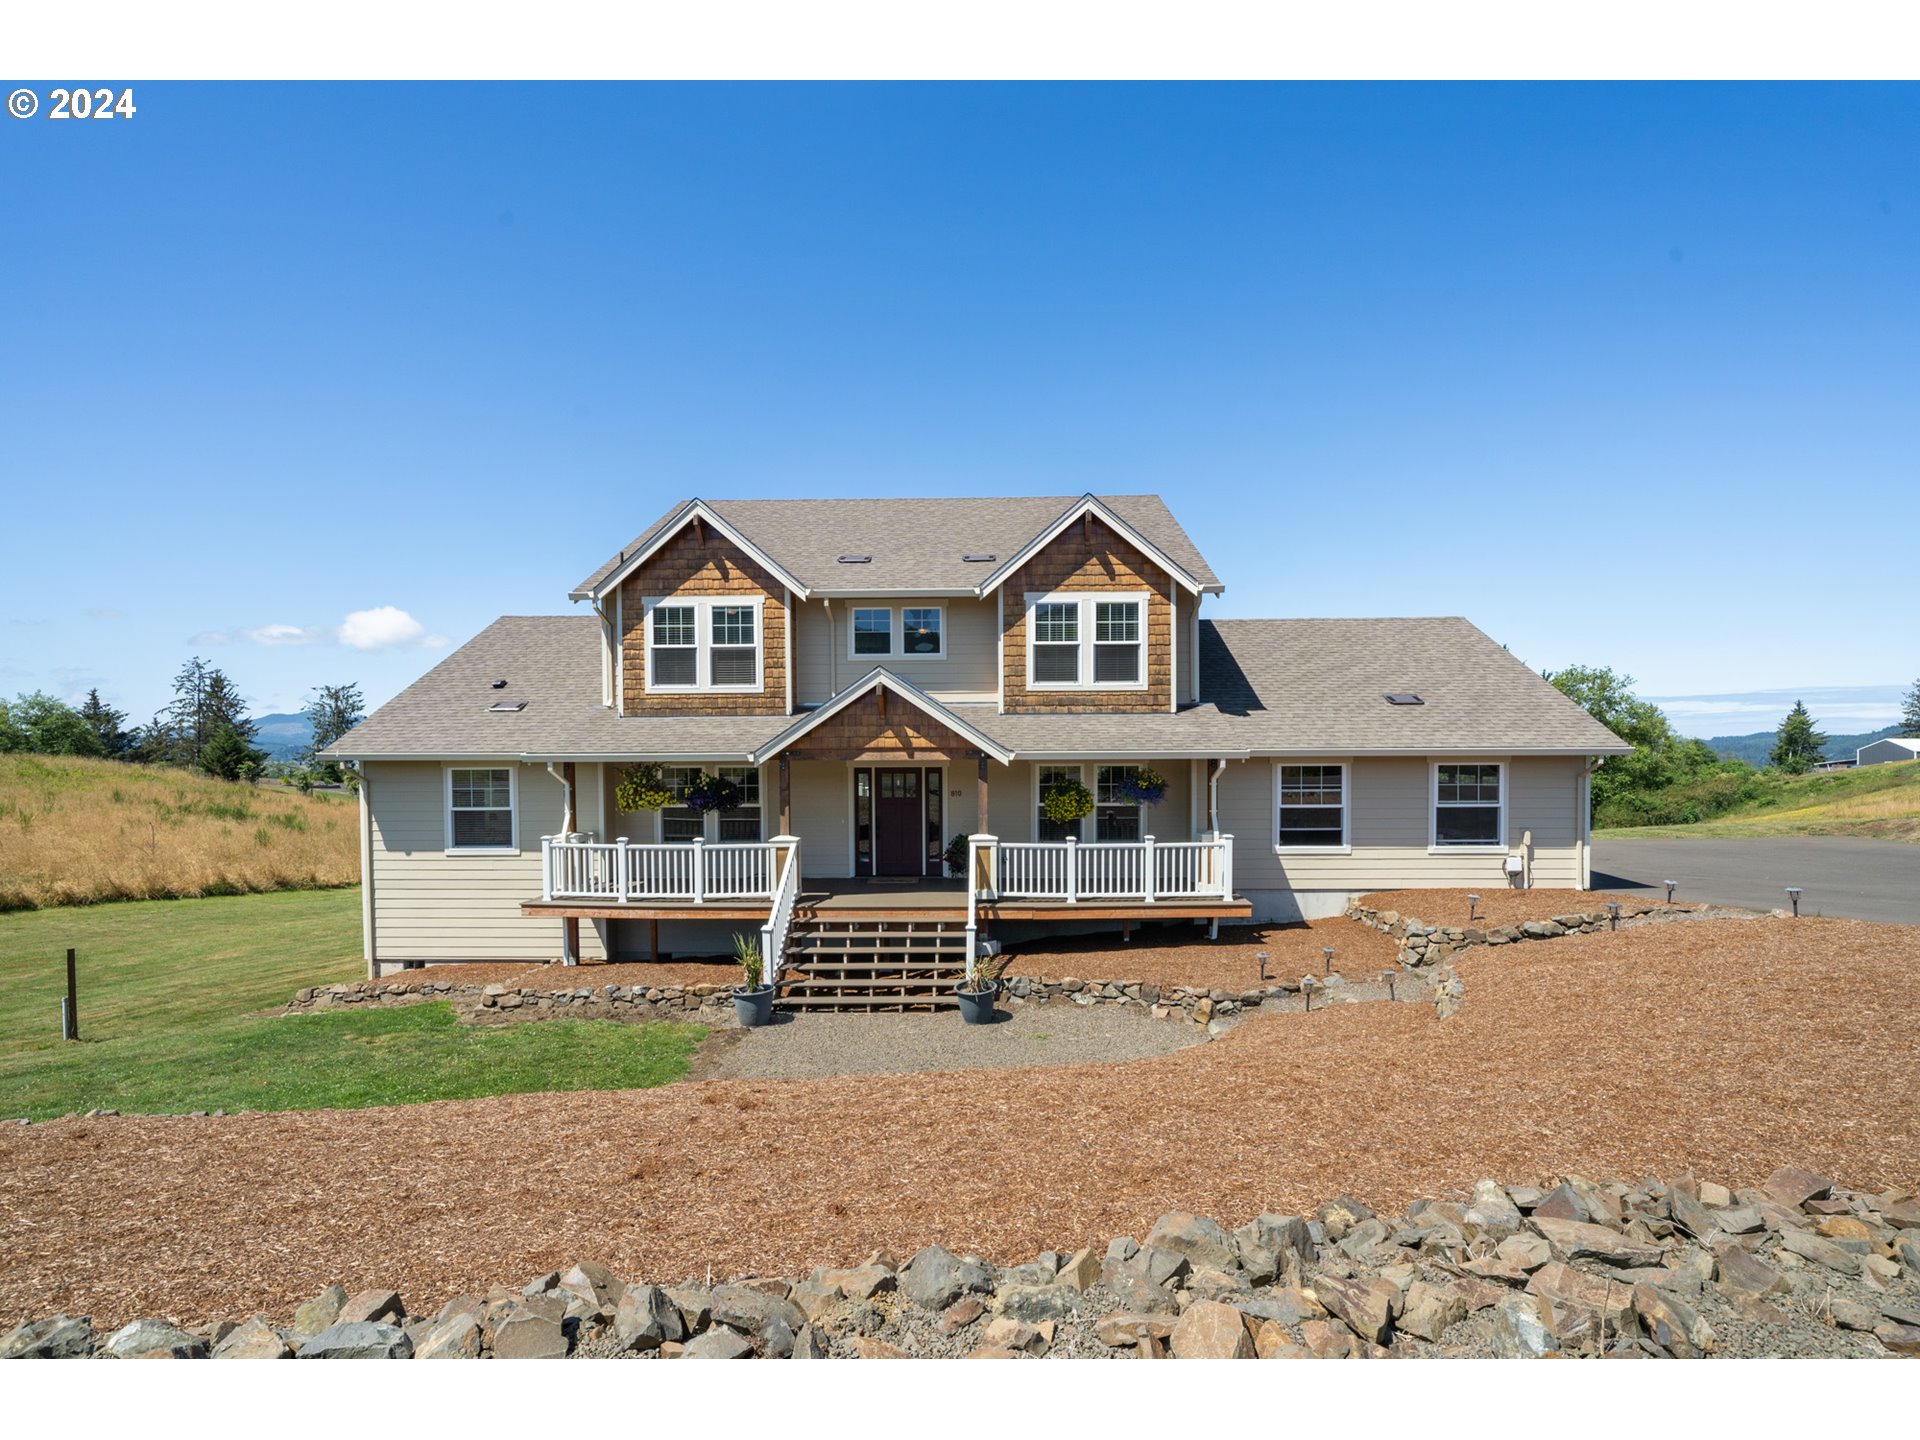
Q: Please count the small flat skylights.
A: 4